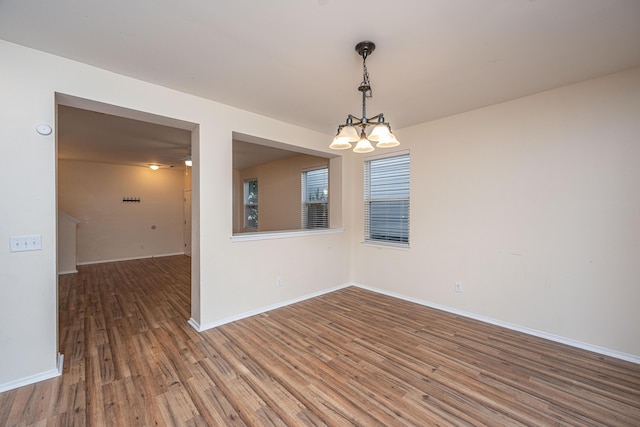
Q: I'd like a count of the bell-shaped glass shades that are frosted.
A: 5